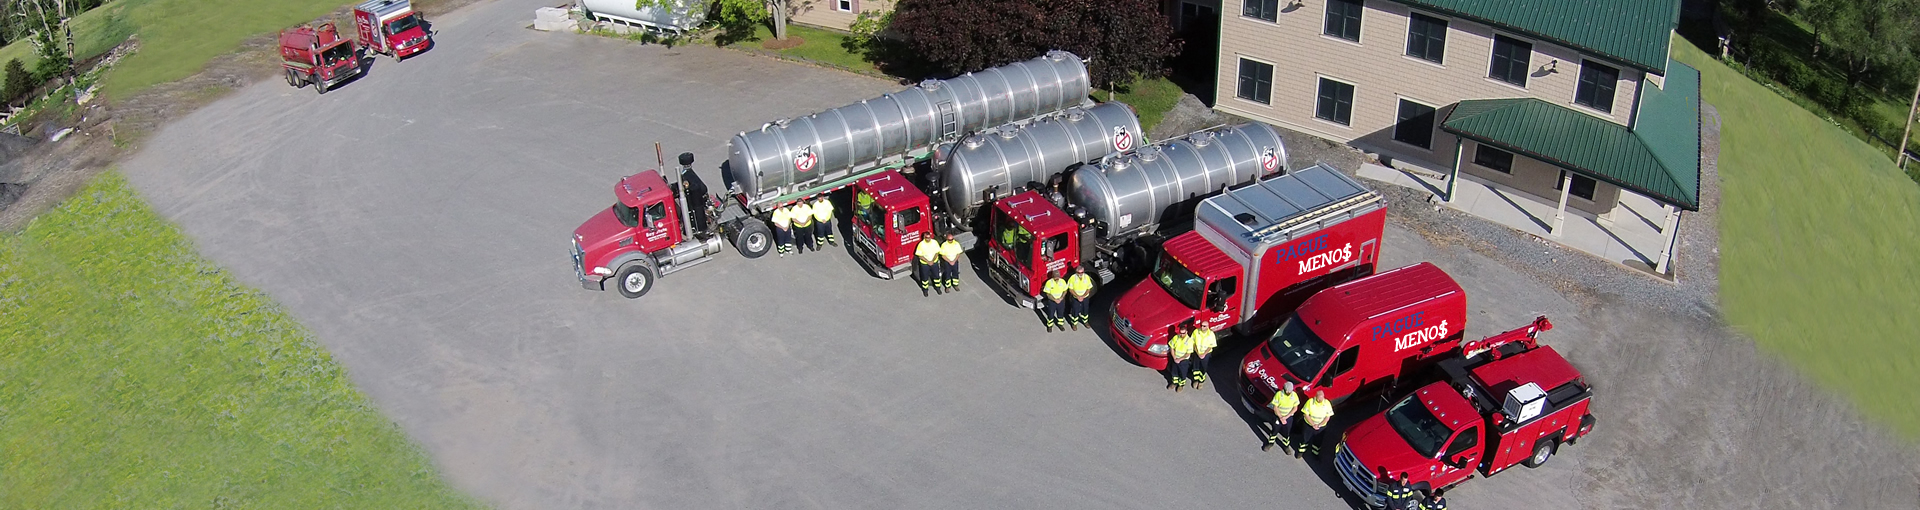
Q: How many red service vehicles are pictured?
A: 8